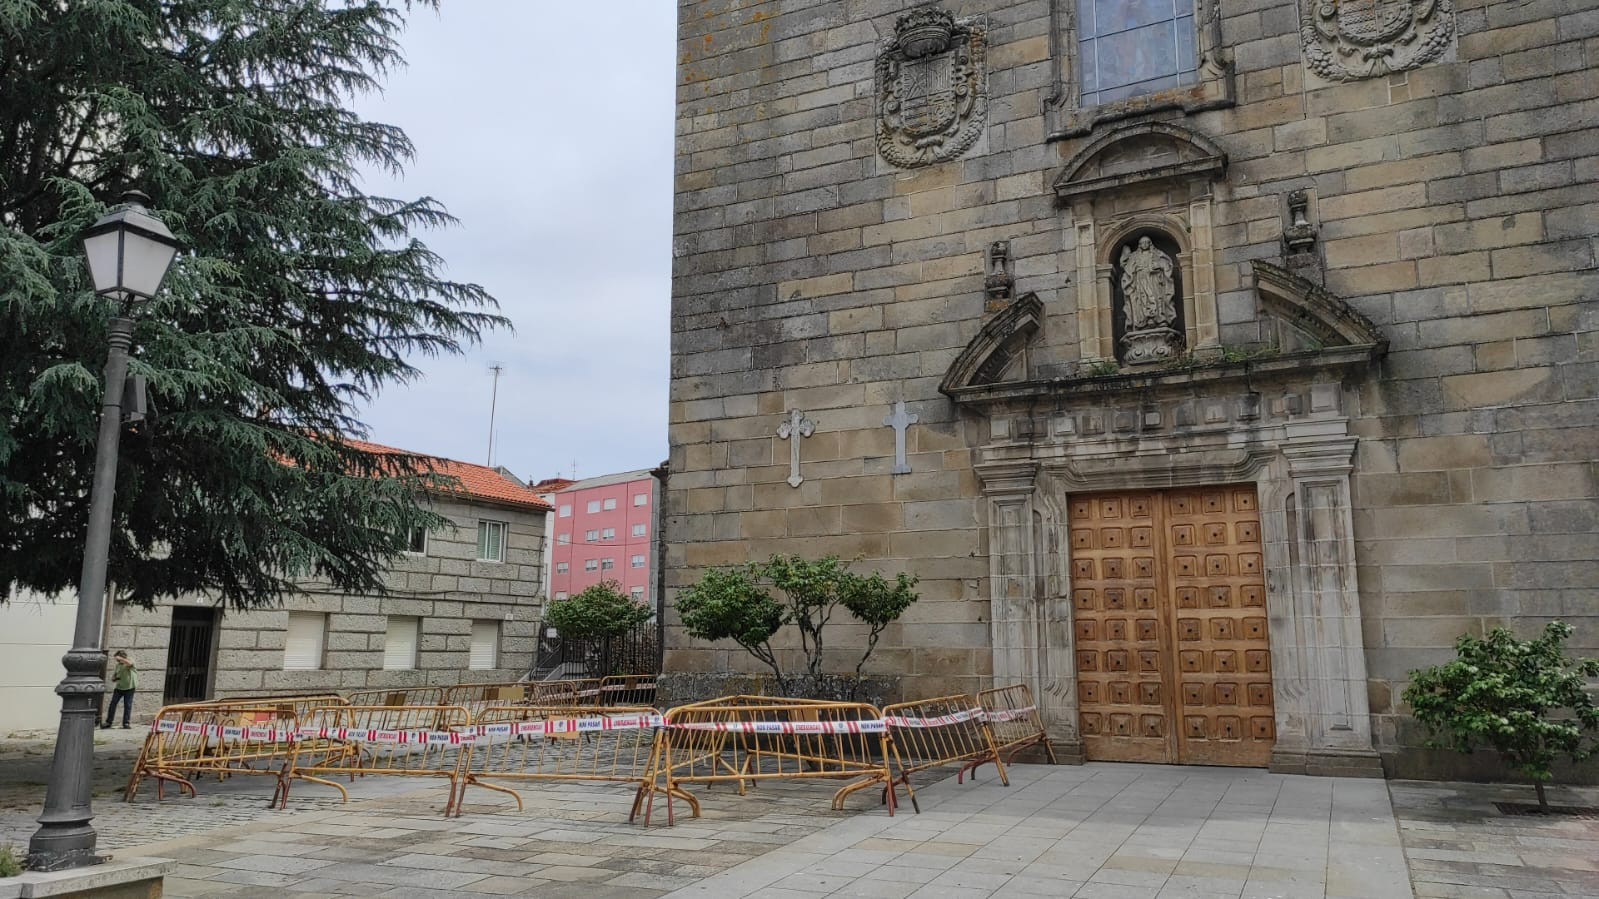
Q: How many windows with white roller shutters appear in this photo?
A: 3